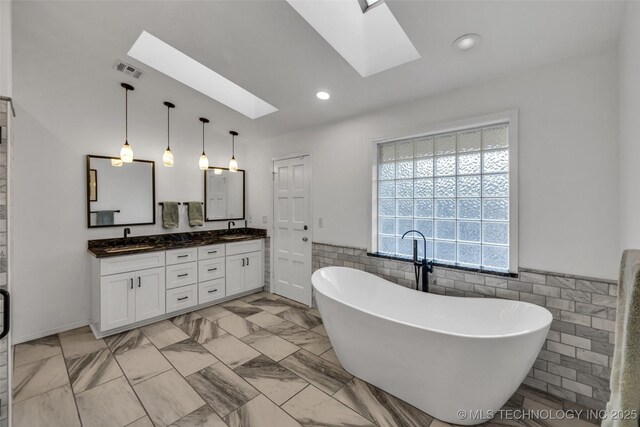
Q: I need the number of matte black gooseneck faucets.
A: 3